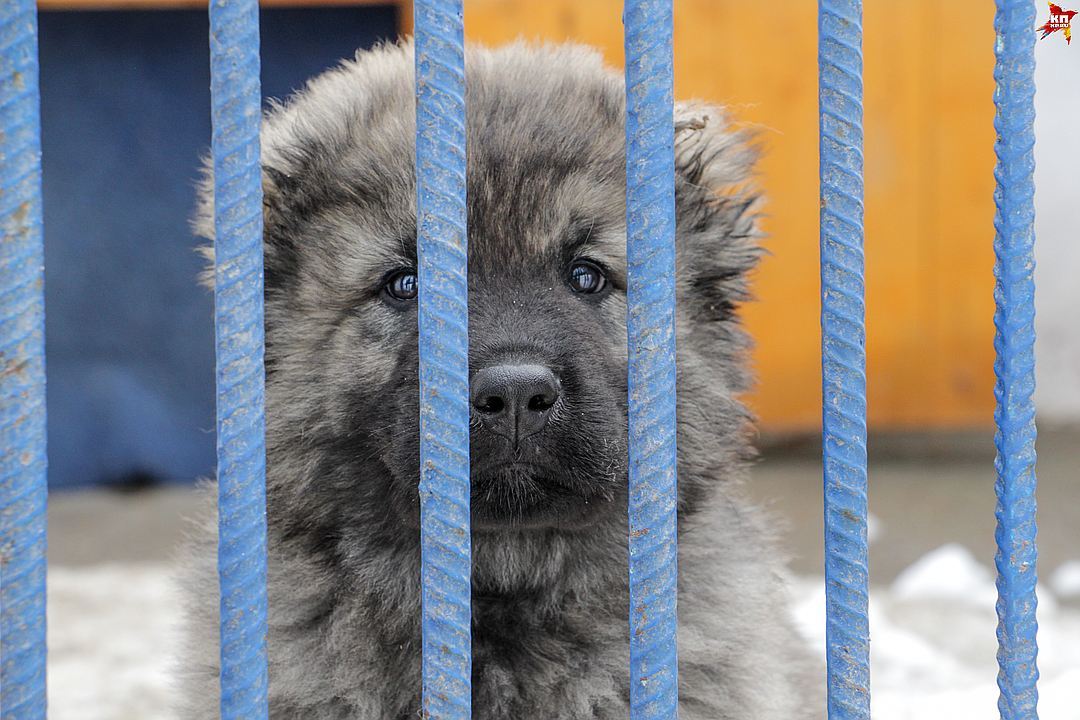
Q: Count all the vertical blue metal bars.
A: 6